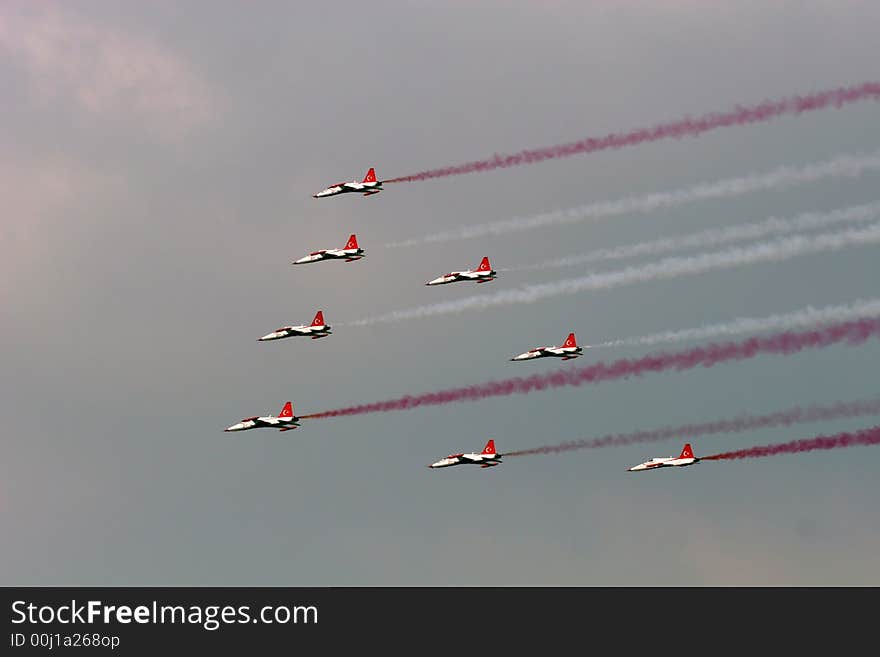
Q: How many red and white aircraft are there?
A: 8